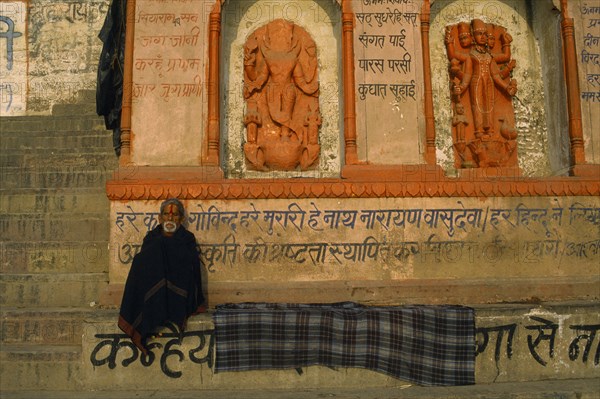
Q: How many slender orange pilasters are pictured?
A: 5